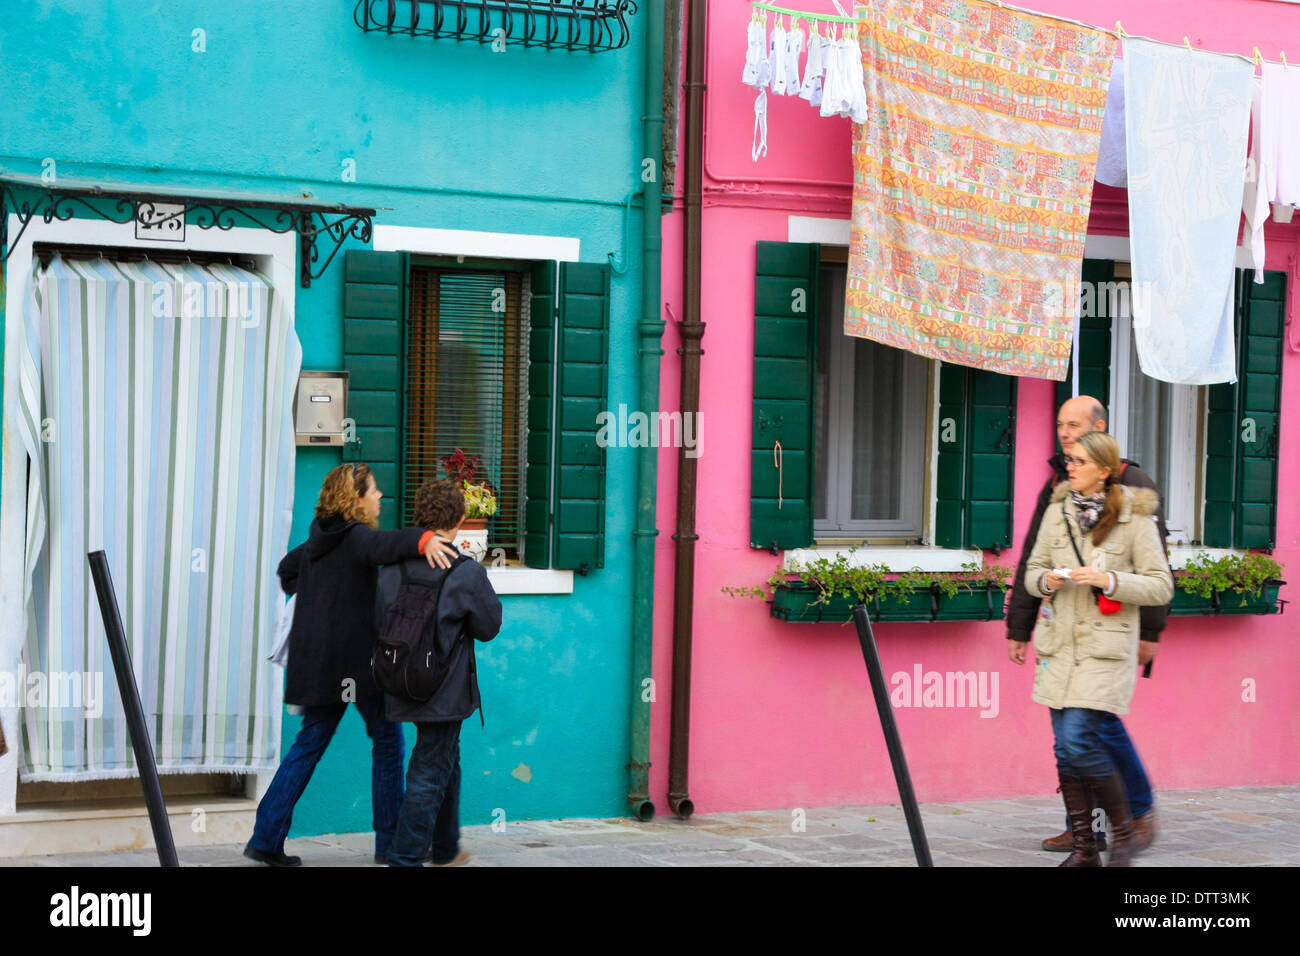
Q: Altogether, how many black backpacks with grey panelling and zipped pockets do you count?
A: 1